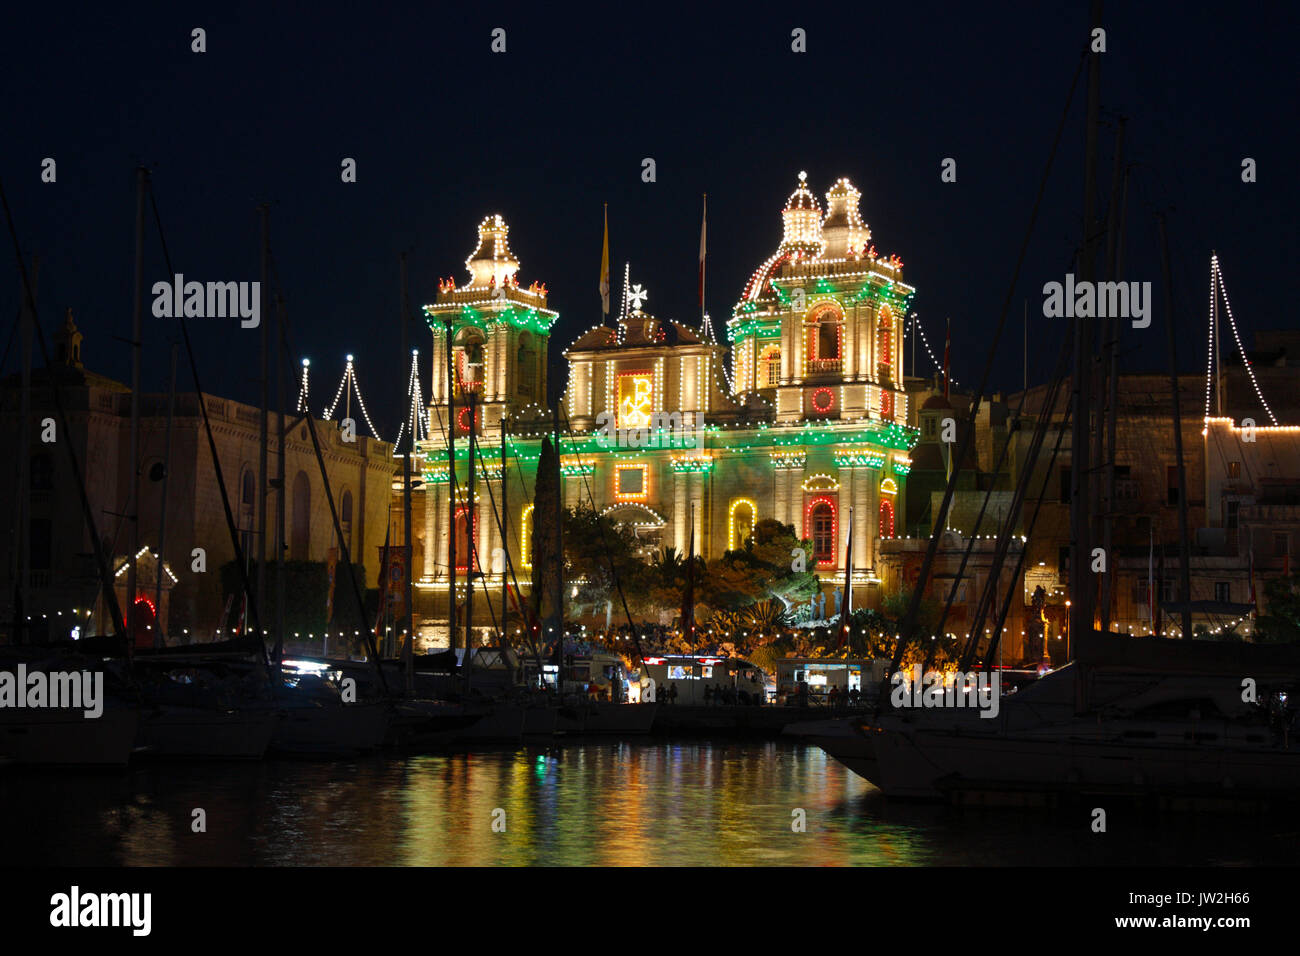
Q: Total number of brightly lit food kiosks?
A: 3